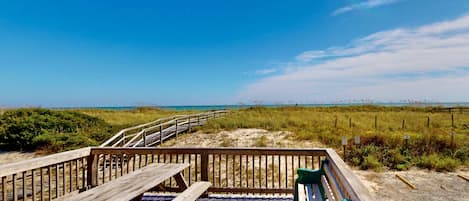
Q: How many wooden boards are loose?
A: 2